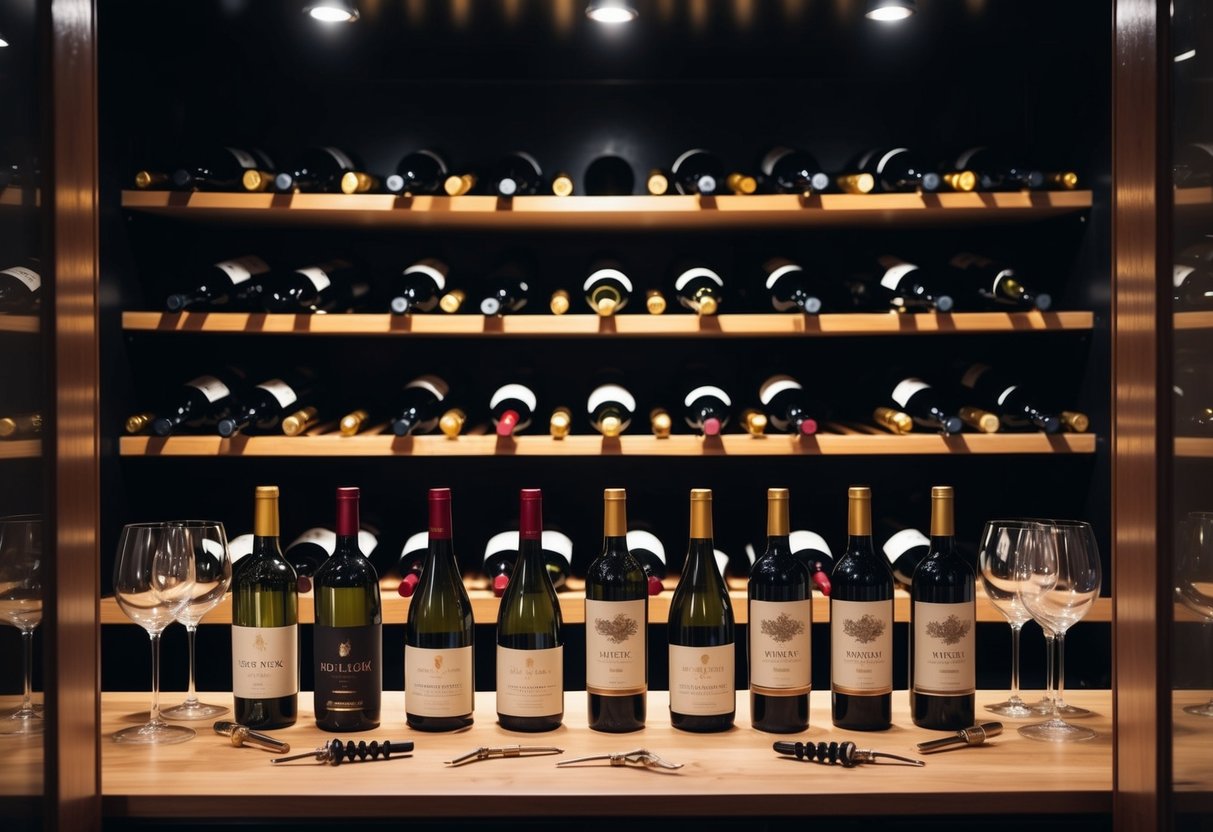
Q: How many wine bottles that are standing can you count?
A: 9